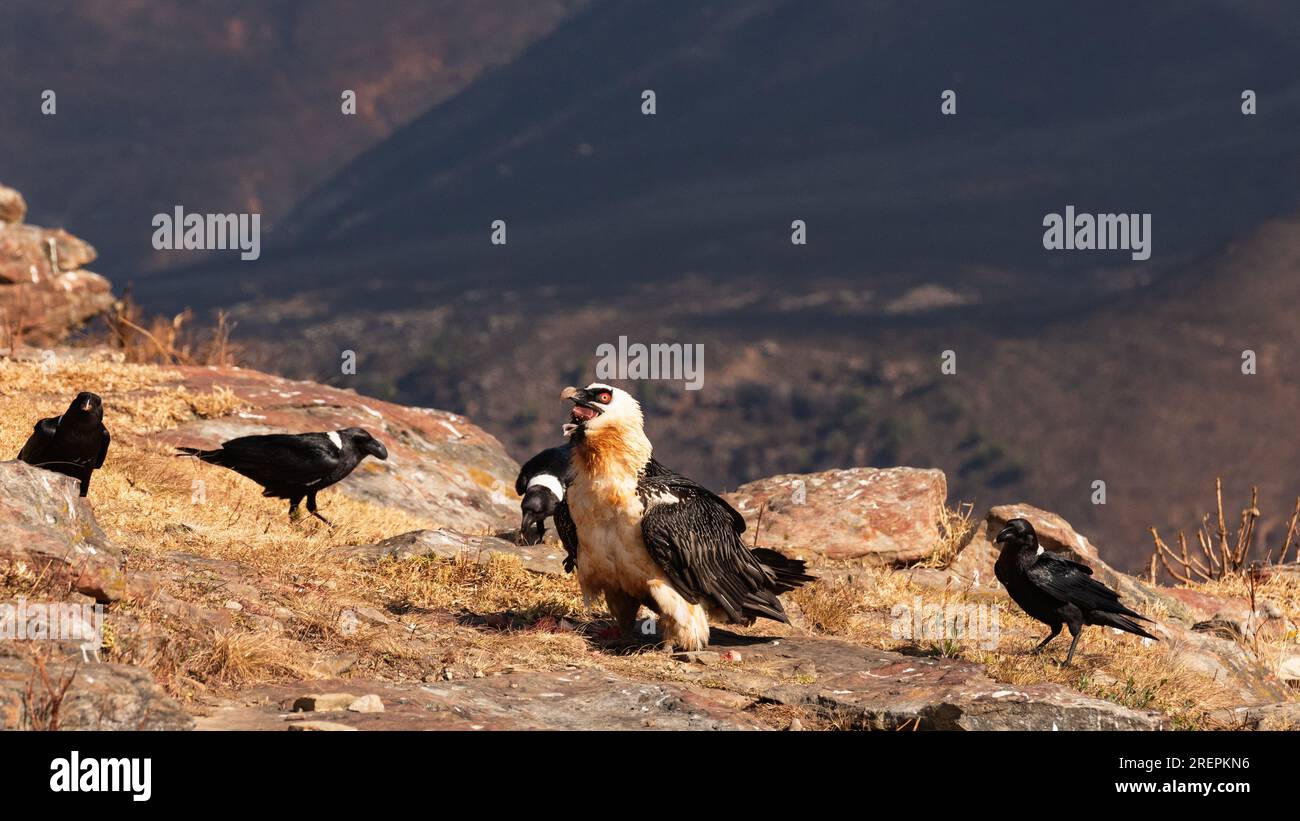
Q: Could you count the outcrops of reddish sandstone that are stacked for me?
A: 3